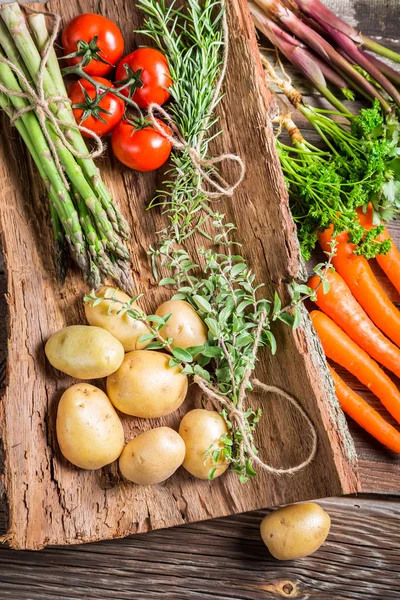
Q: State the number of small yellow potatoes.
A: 8